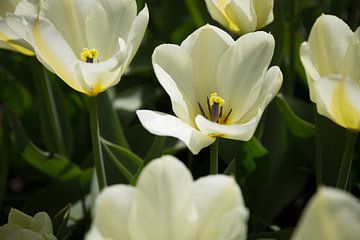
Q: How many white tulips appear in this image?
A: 8